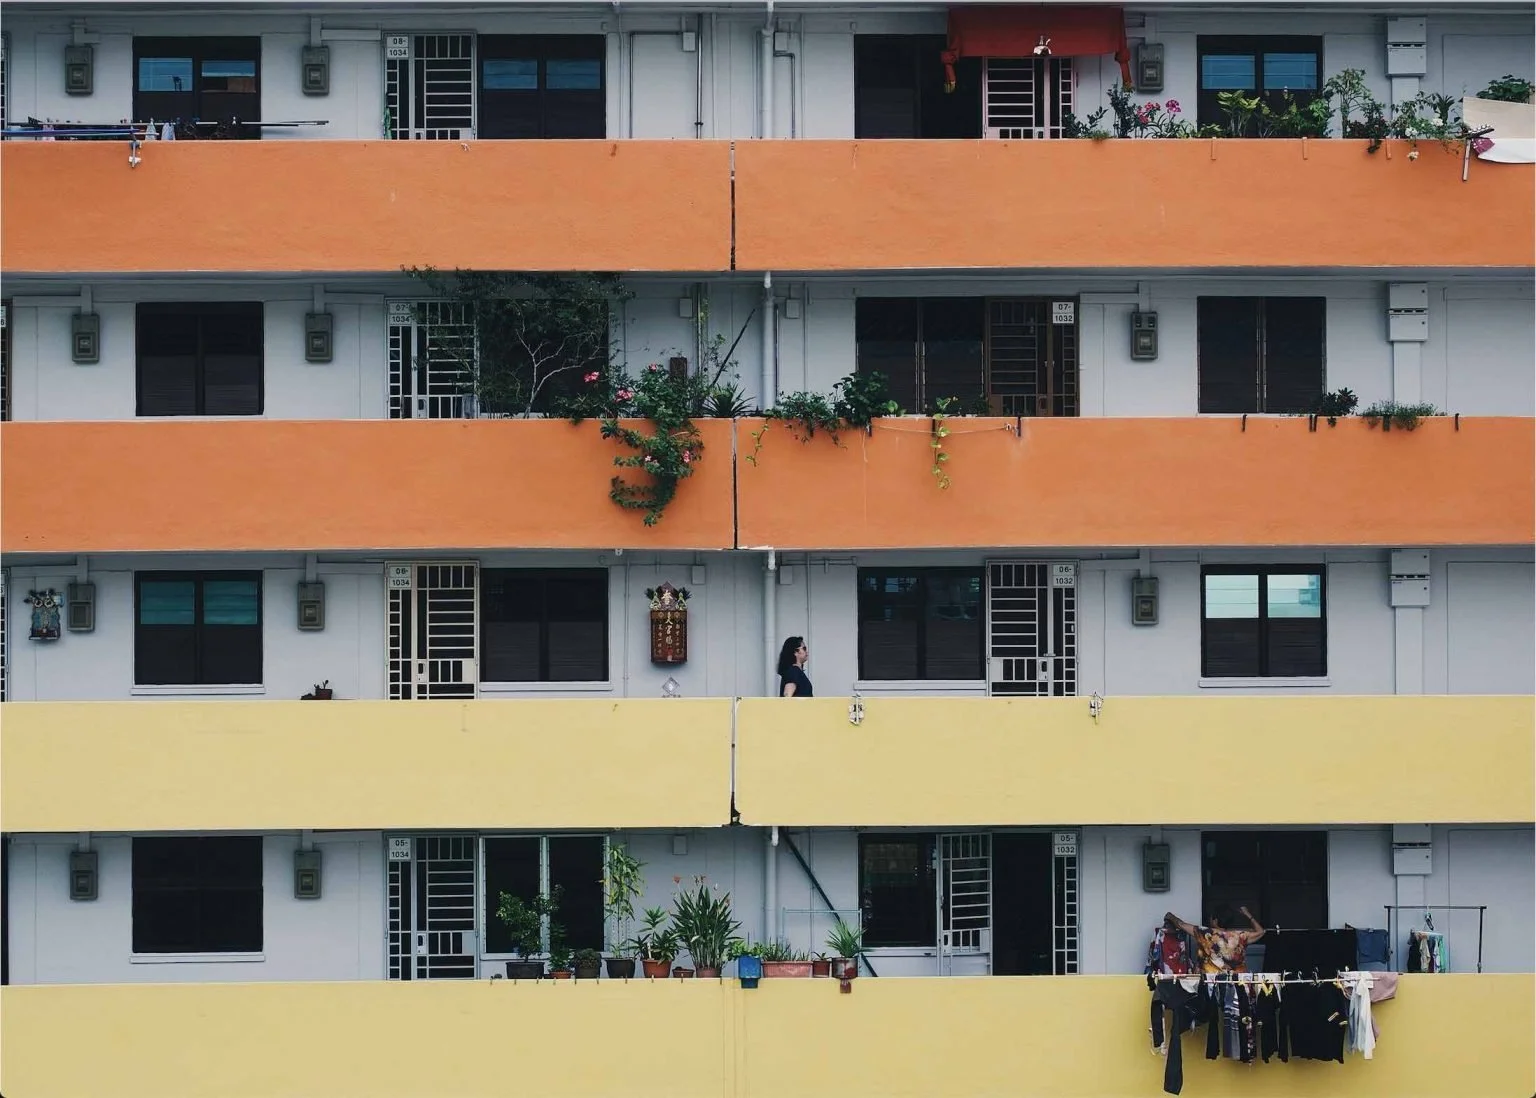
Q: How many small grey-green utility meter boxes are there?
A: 12